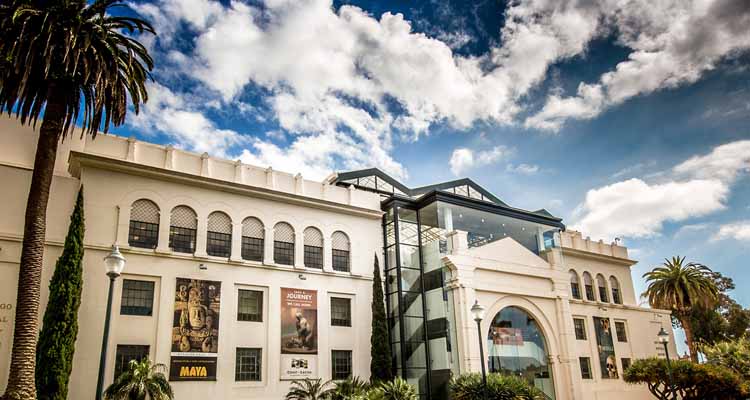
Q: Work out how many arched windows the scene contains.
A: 12